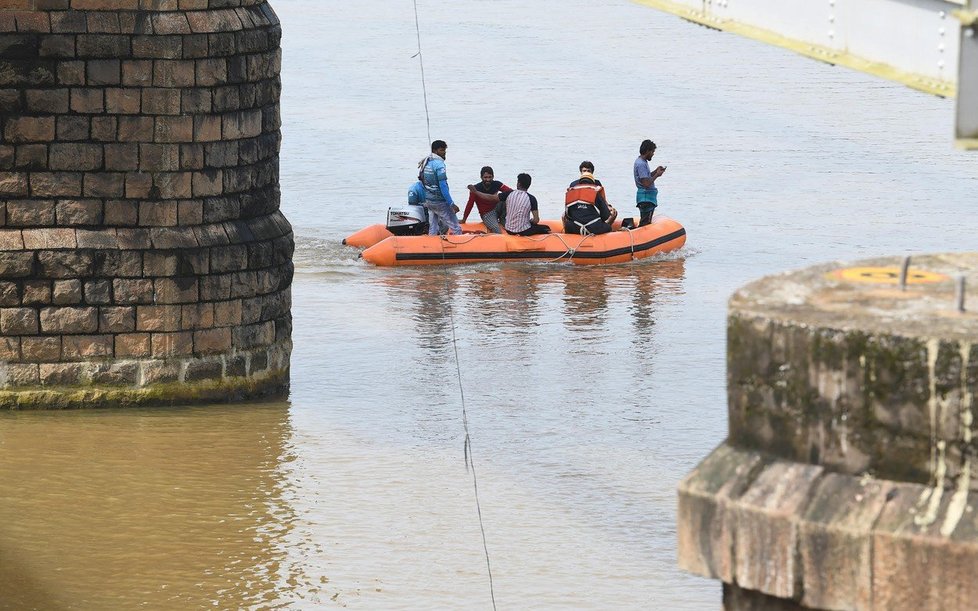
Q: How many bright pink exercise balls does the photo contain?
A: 0